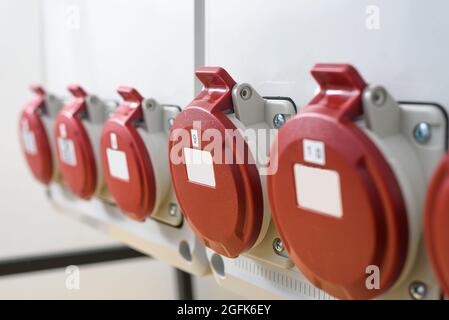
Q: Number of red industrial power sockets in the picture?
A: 6